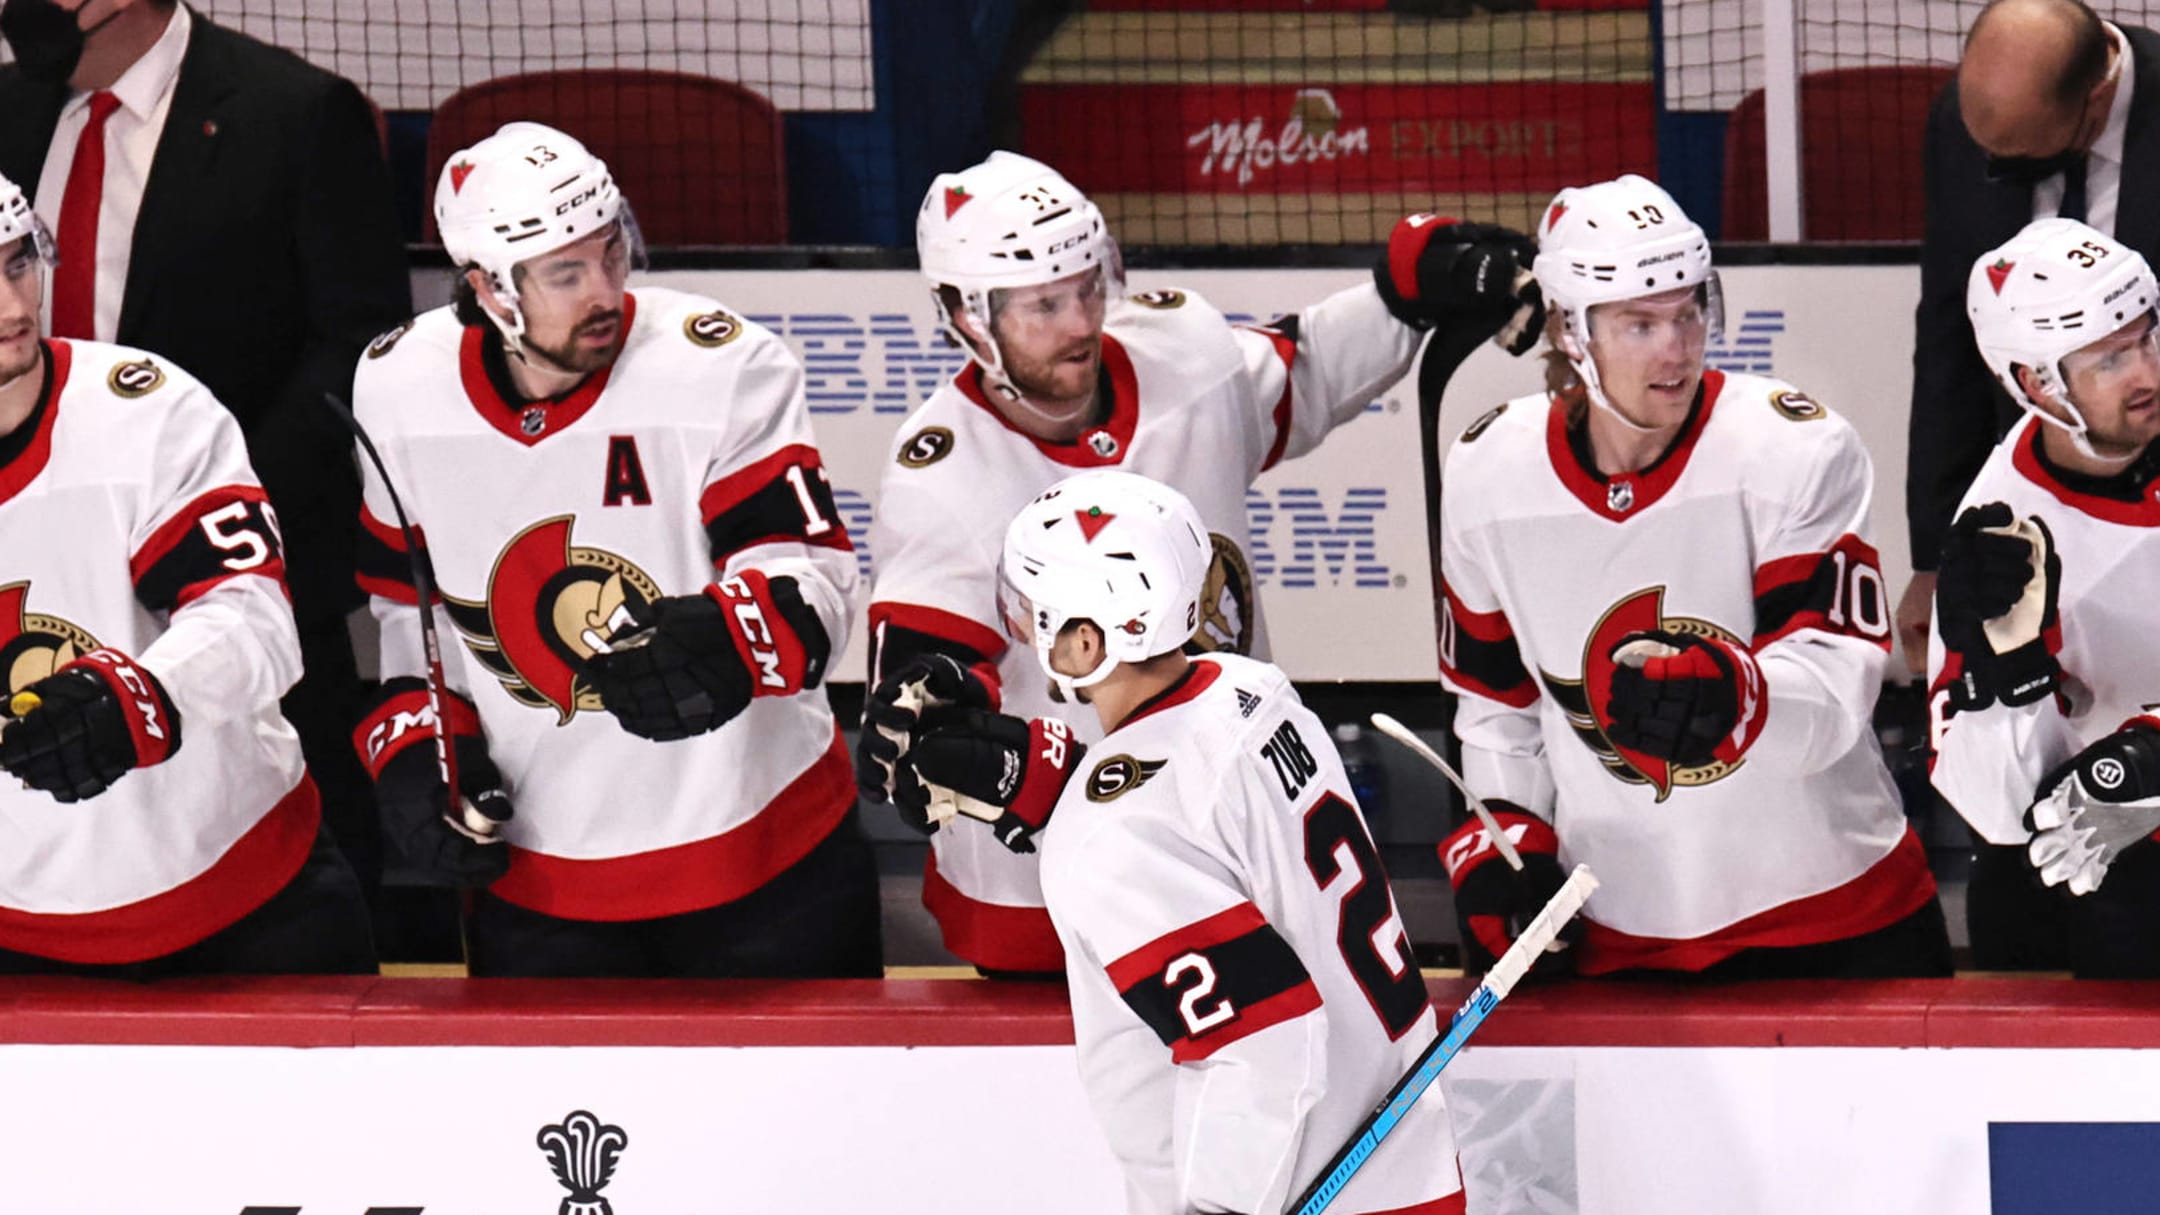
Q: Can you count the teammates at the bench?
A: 5